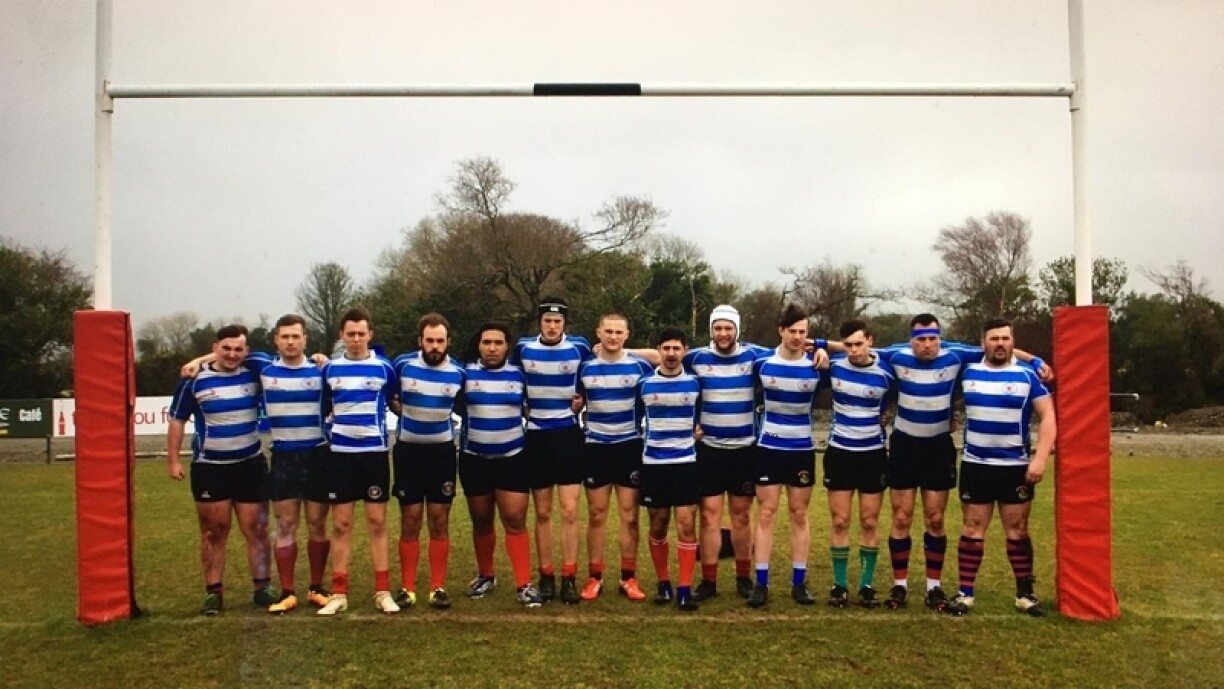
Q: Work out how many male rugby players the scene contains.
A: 13